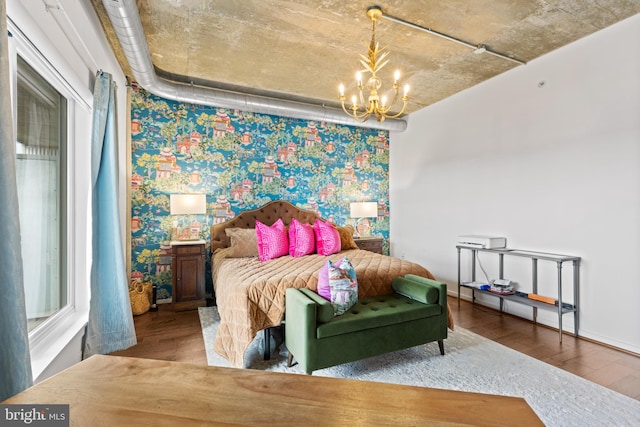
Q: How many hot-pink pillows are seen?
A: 3